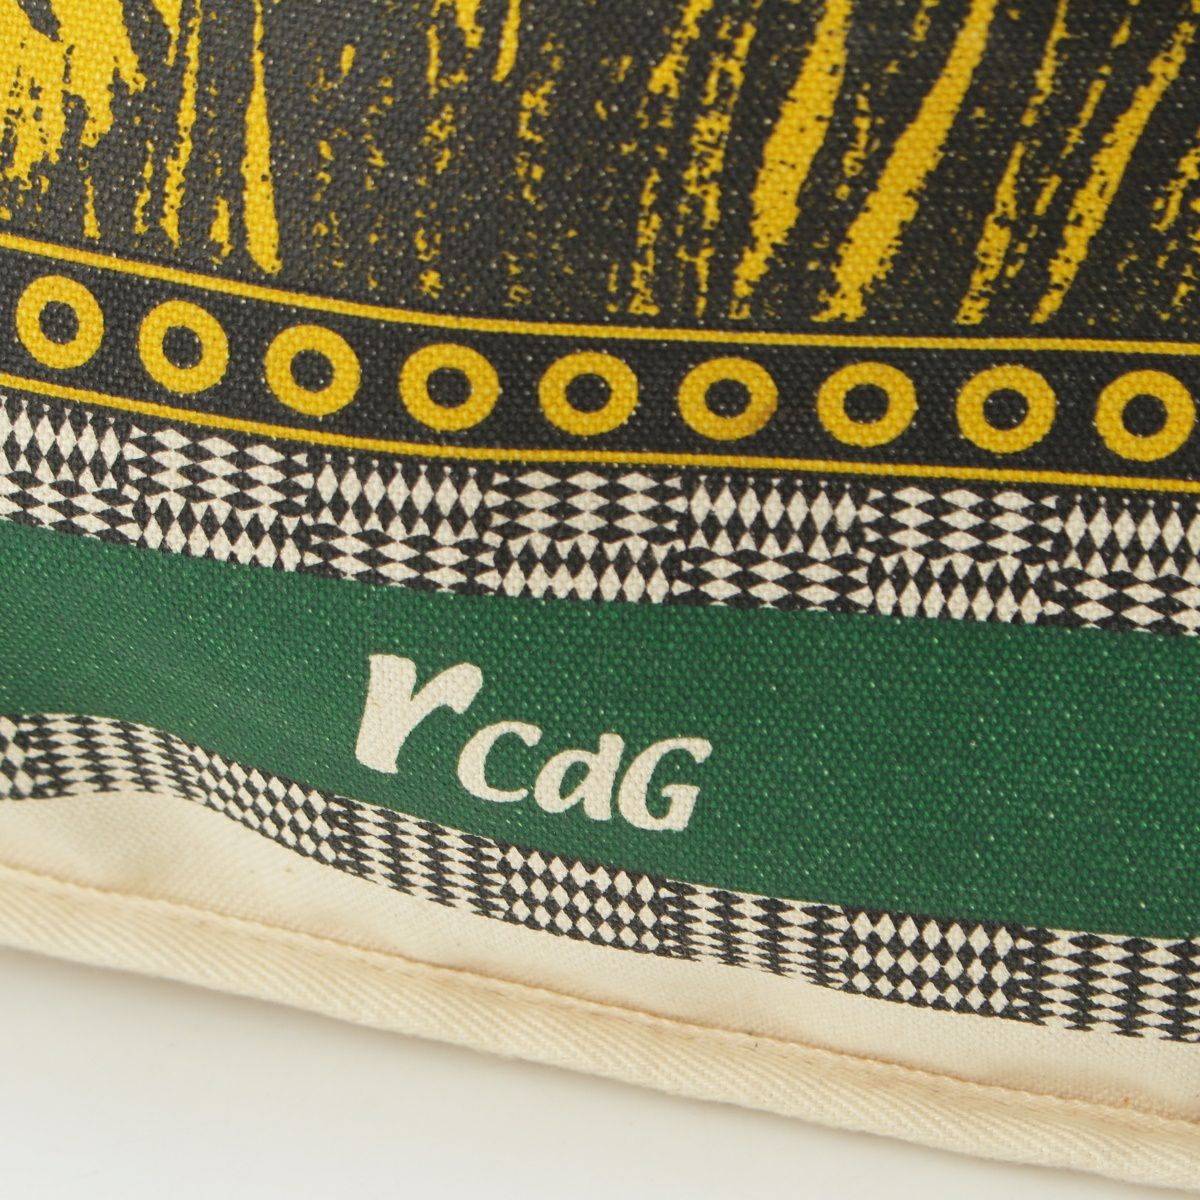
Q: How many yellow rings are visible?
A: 9